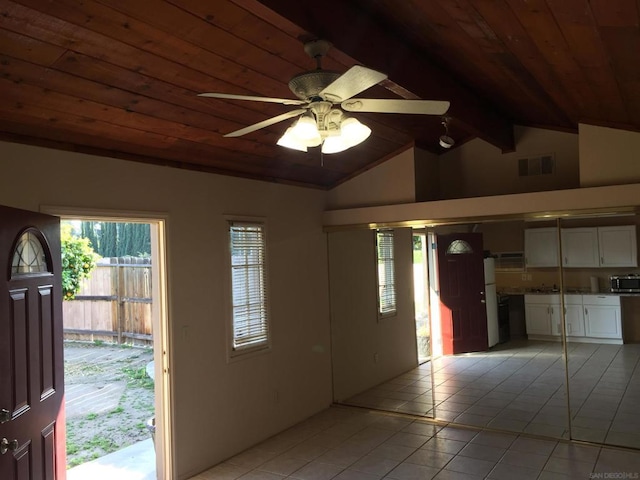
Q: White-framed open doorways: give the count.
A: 1